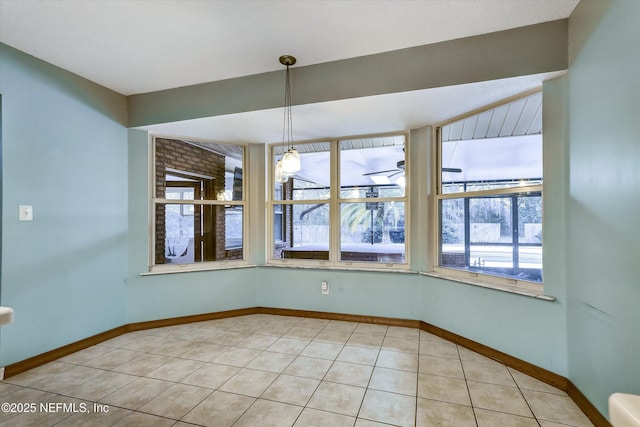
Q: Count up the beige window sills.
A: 3